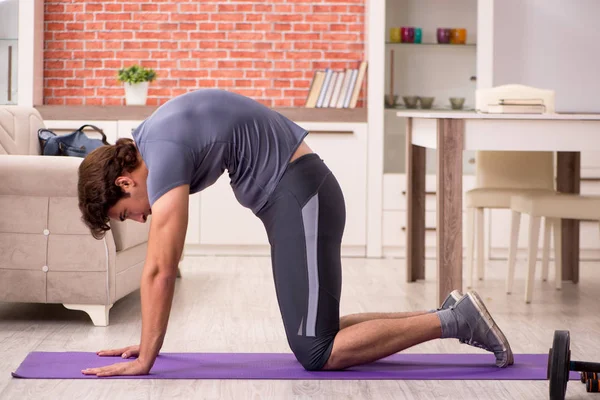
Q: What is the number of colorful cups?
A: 5